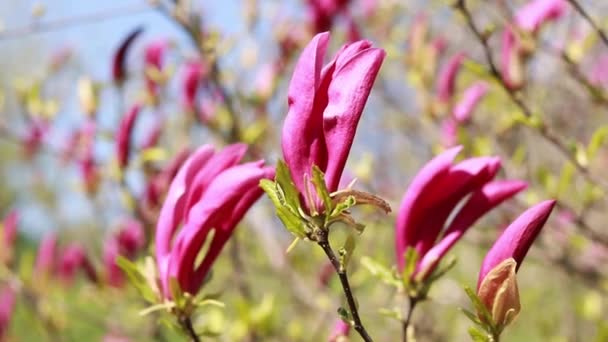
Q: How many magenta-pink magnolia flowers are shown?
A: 4